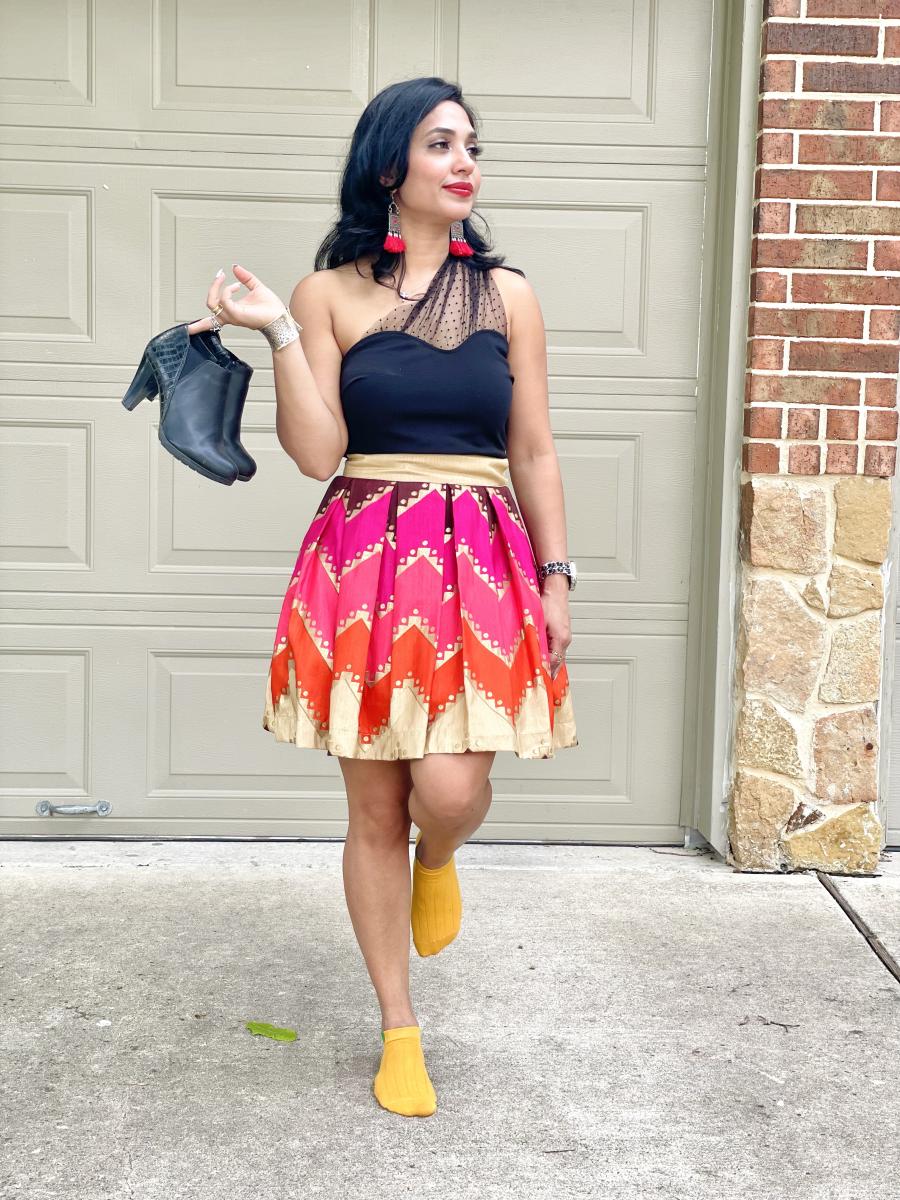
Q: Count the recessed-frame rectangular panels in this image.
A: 12